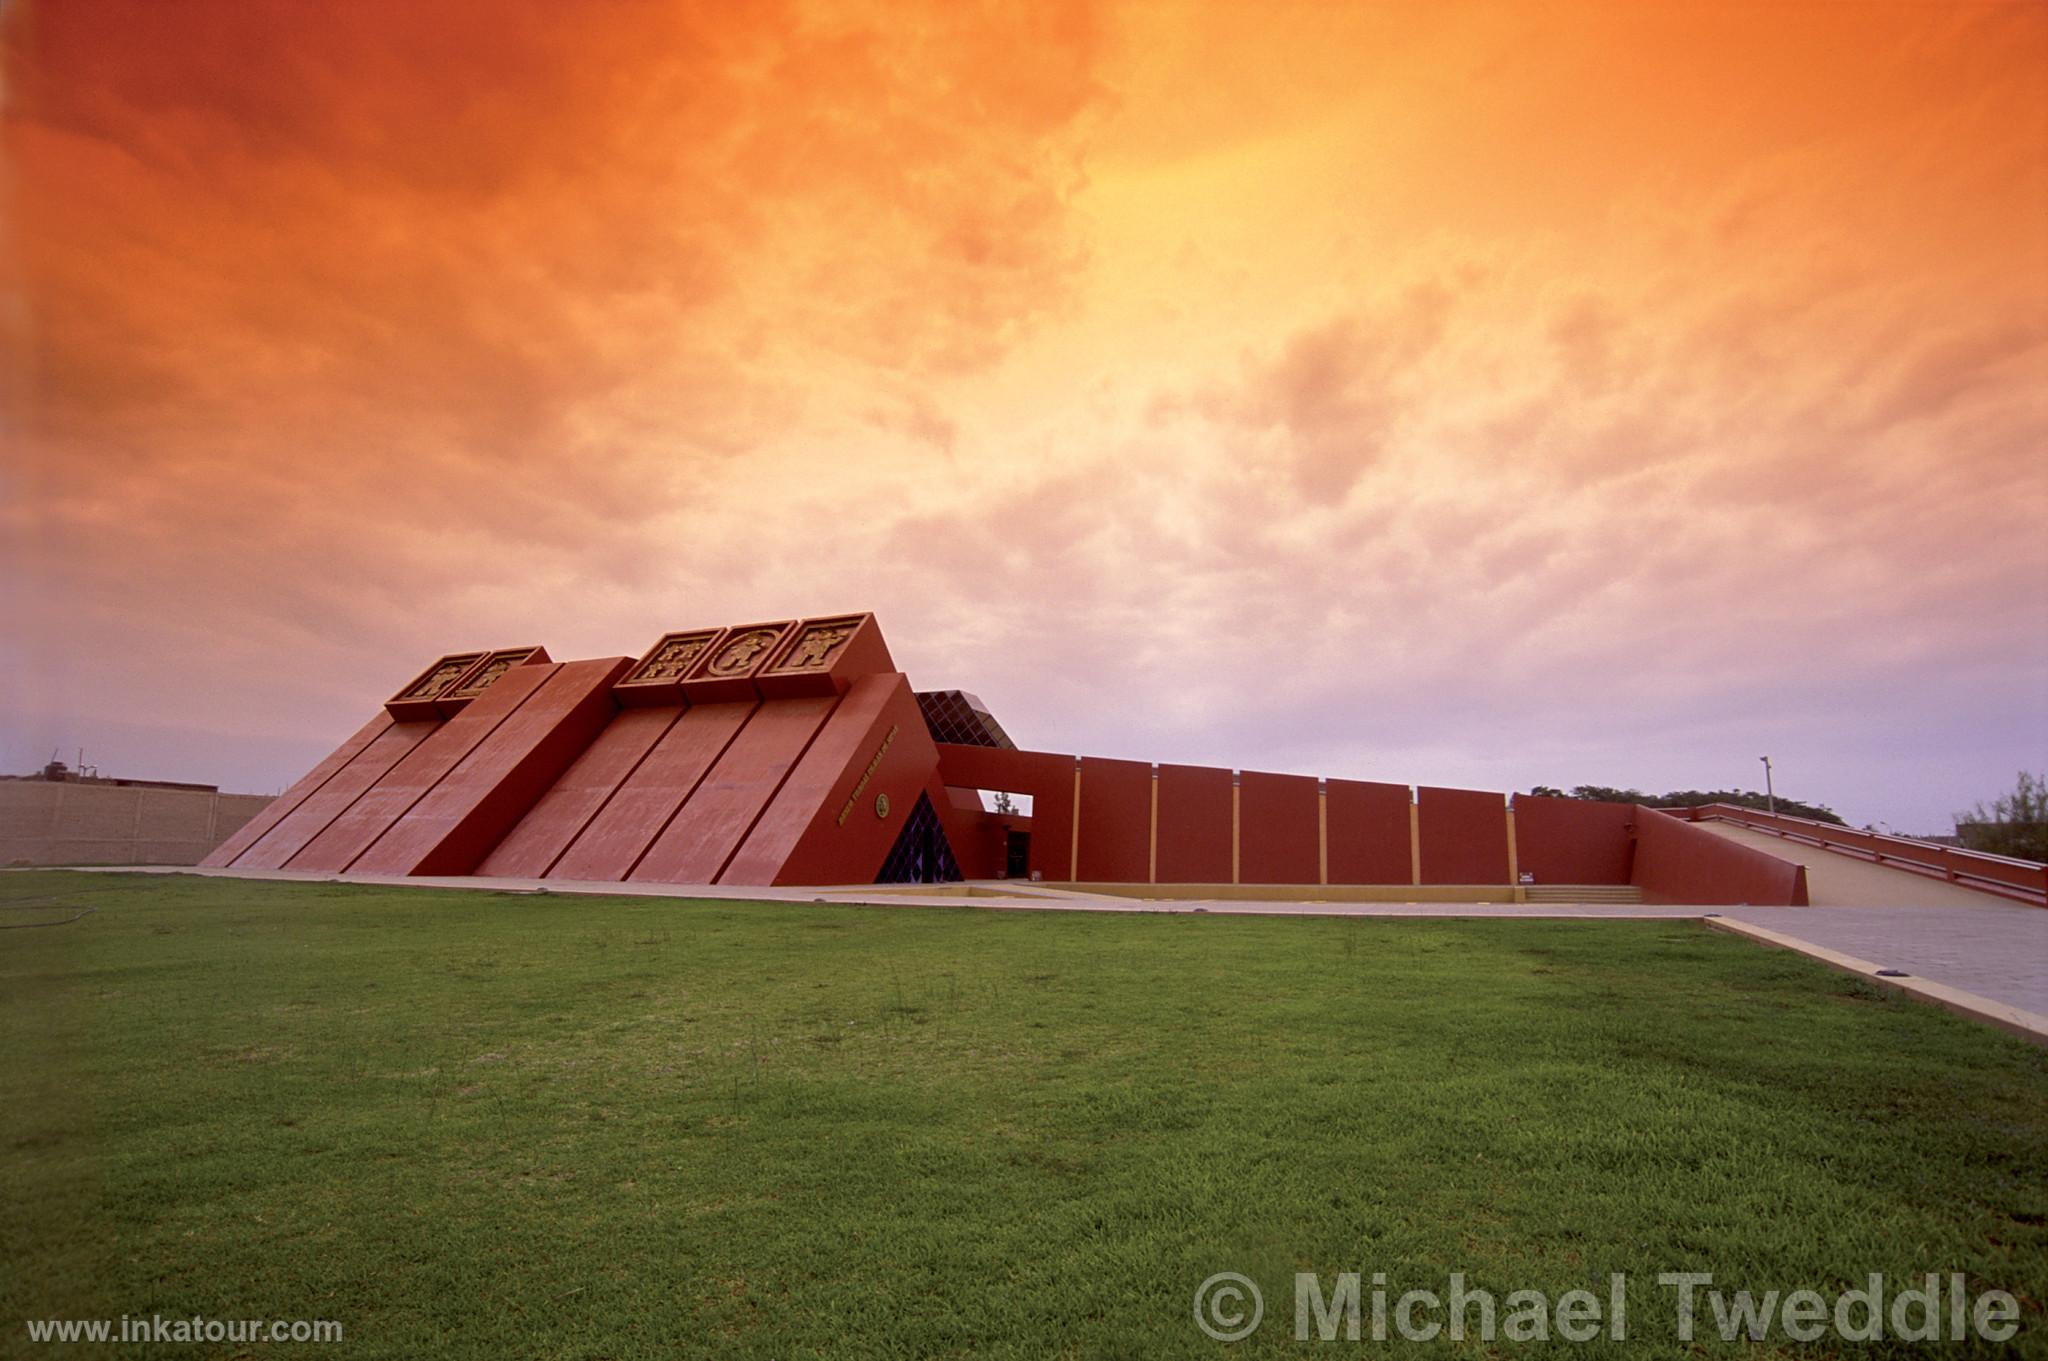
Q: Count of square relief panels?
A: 5